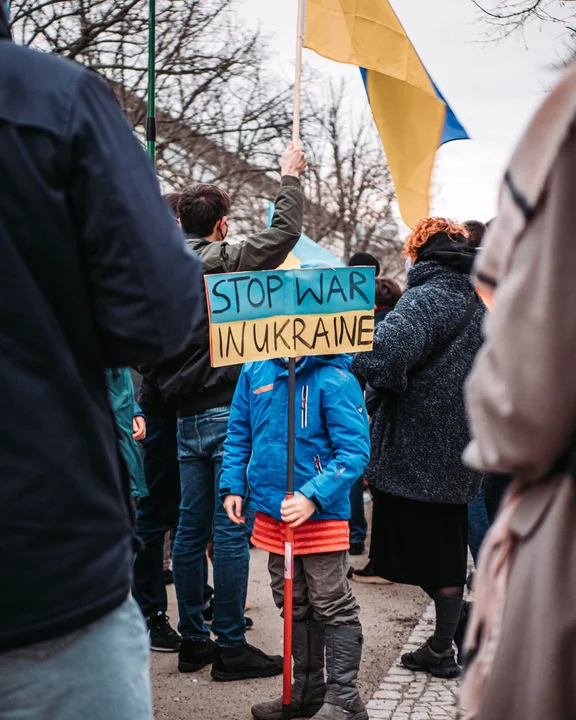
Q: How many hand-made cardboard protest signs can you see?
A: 1